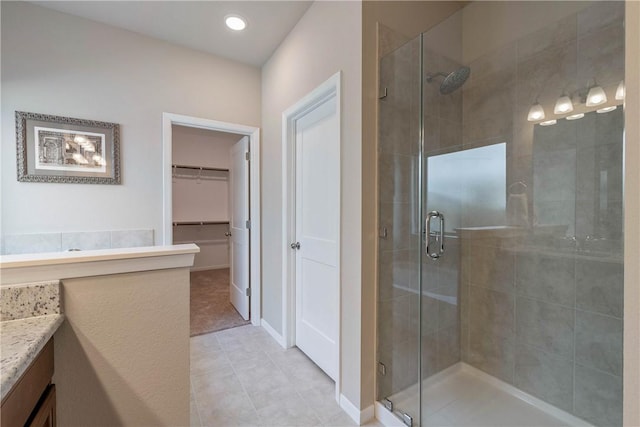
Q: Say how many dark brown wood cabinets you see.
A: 1